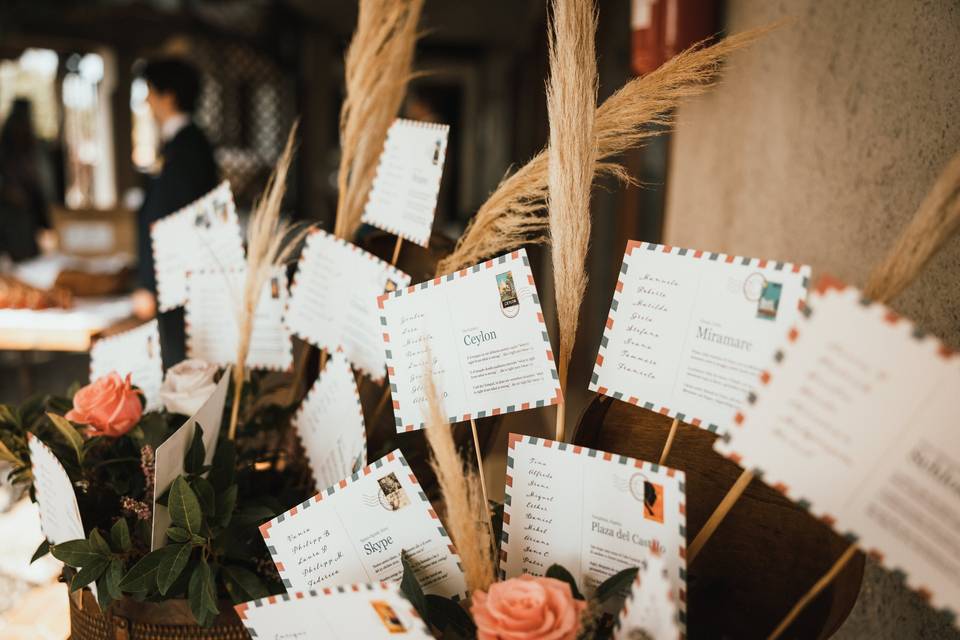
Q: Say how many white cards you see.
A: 15